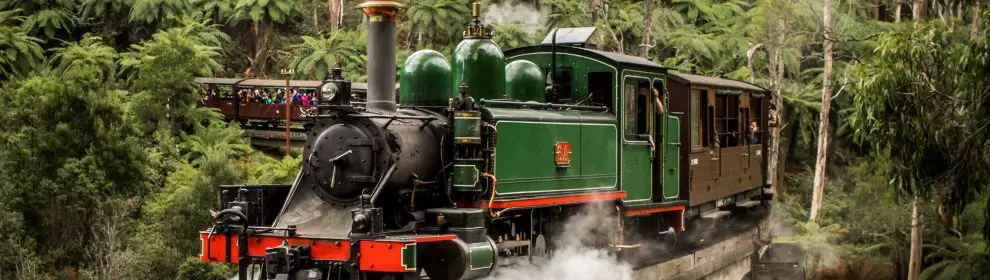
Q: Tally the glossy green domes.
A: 3